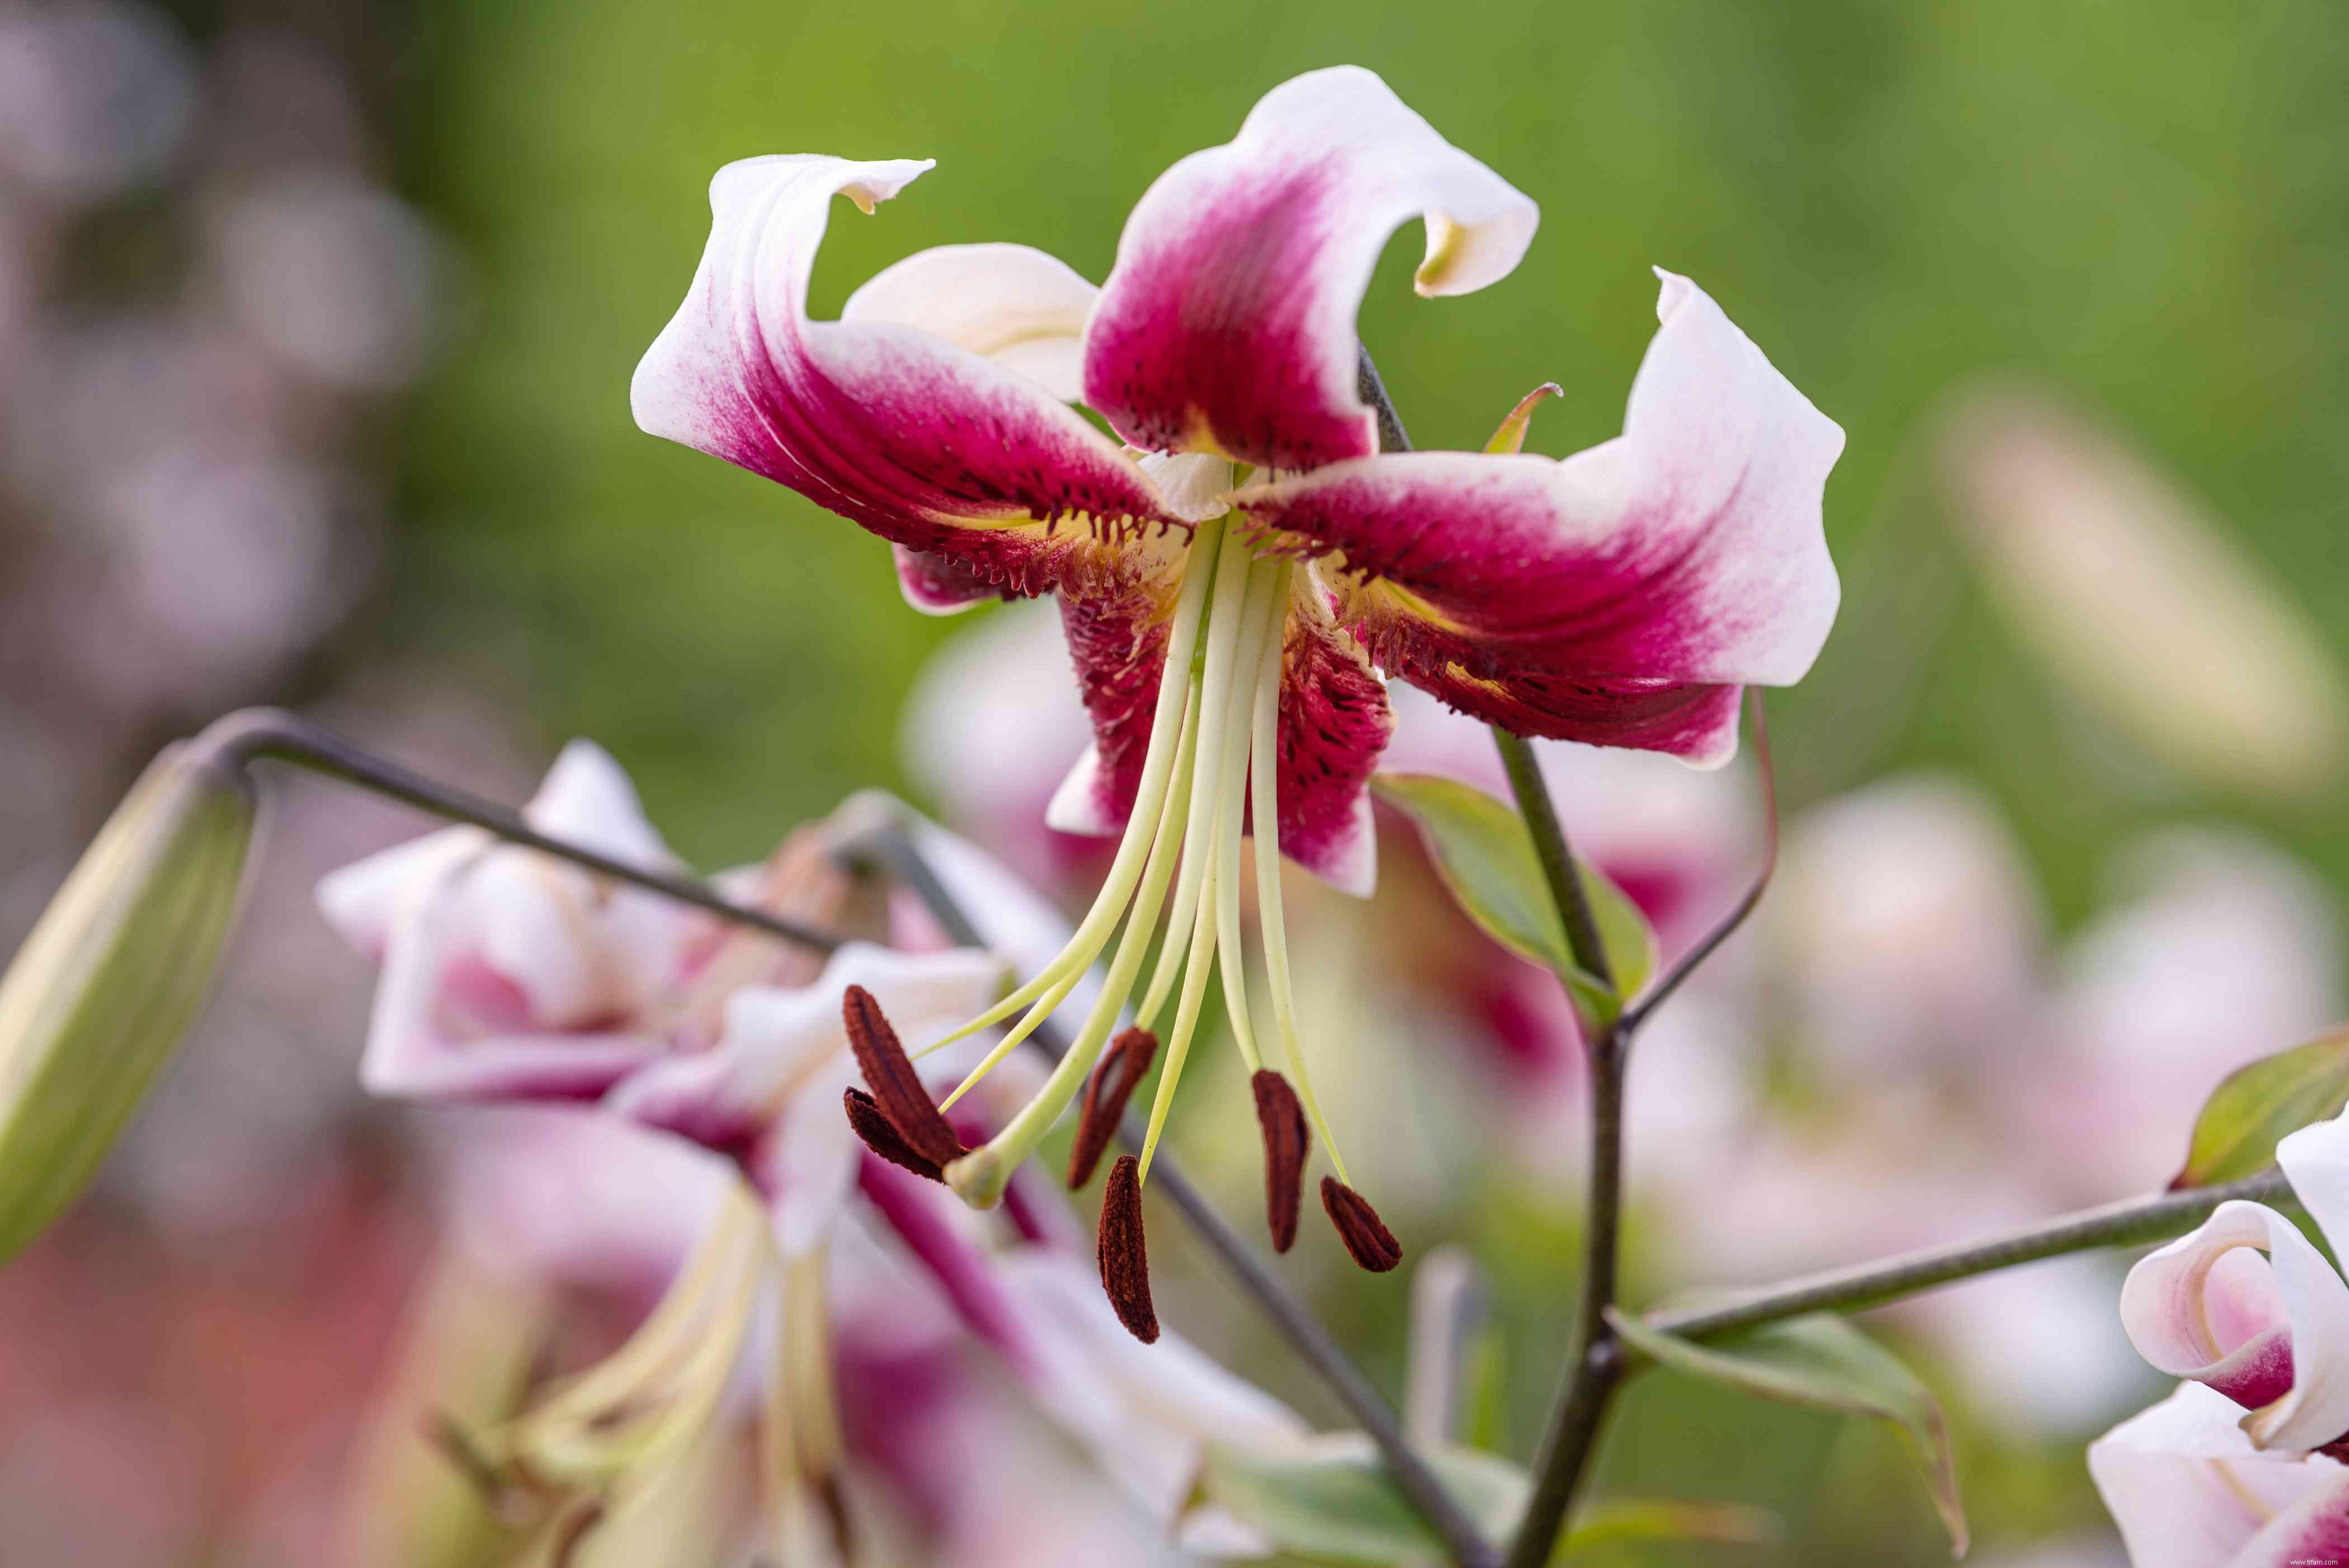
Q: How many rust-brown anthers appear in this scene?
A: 6